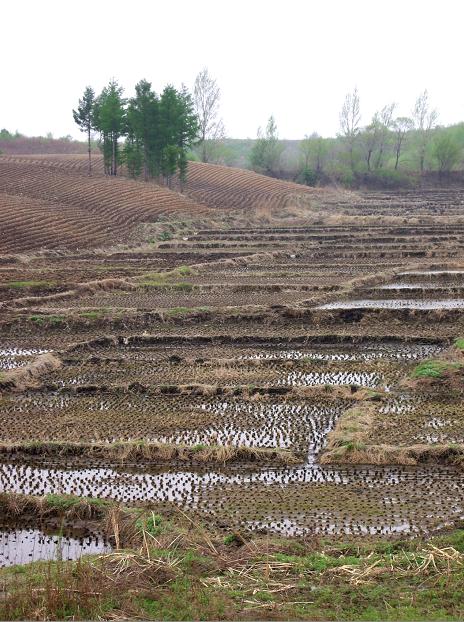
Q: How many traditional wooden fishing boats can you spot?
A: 0